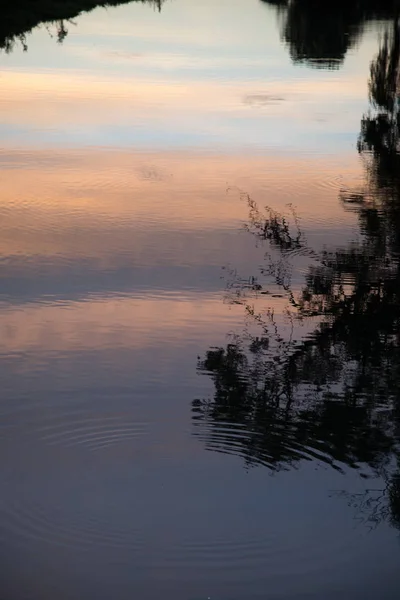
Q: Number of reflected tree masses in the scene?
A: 3